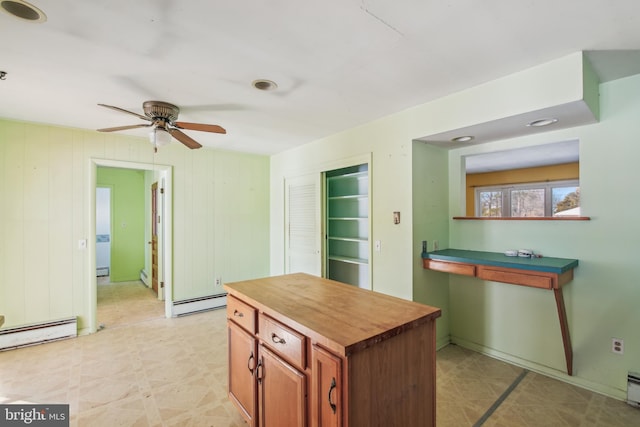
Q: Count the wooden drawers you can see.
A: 4